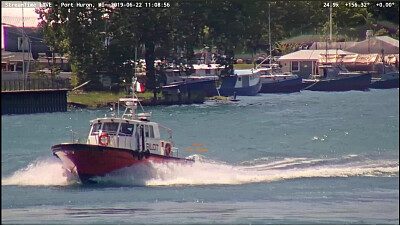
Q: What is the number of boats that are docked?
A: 5